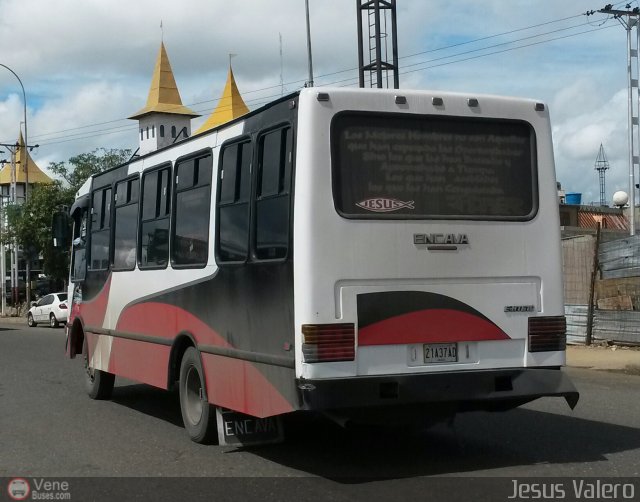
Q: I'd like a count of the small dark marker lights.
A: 5